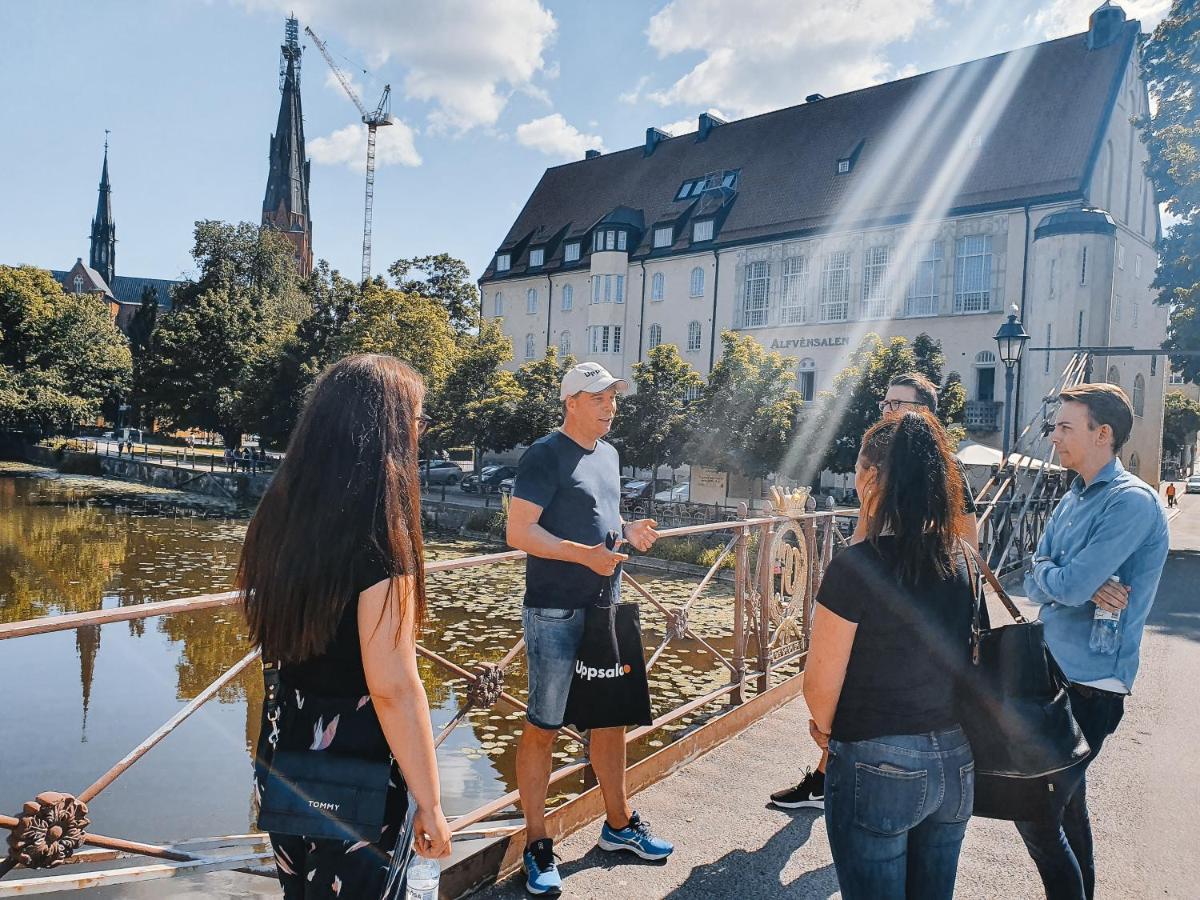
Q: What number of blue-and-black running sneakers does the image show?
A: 2